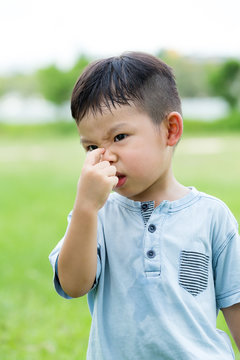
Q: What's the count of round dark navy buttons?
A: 3